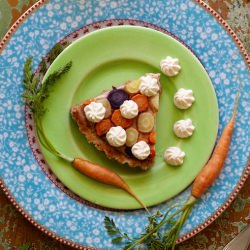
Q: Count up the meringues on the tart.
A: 5